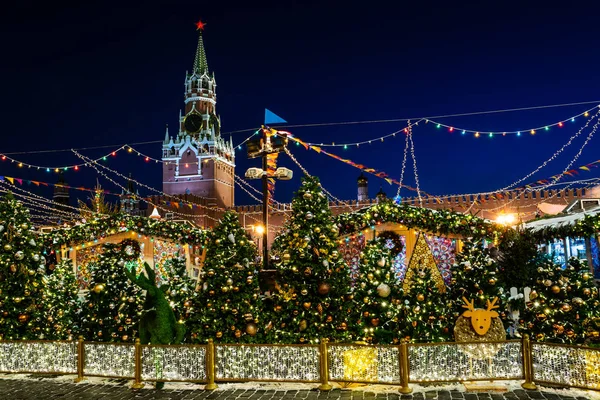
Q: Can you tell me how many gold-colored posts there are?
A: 6